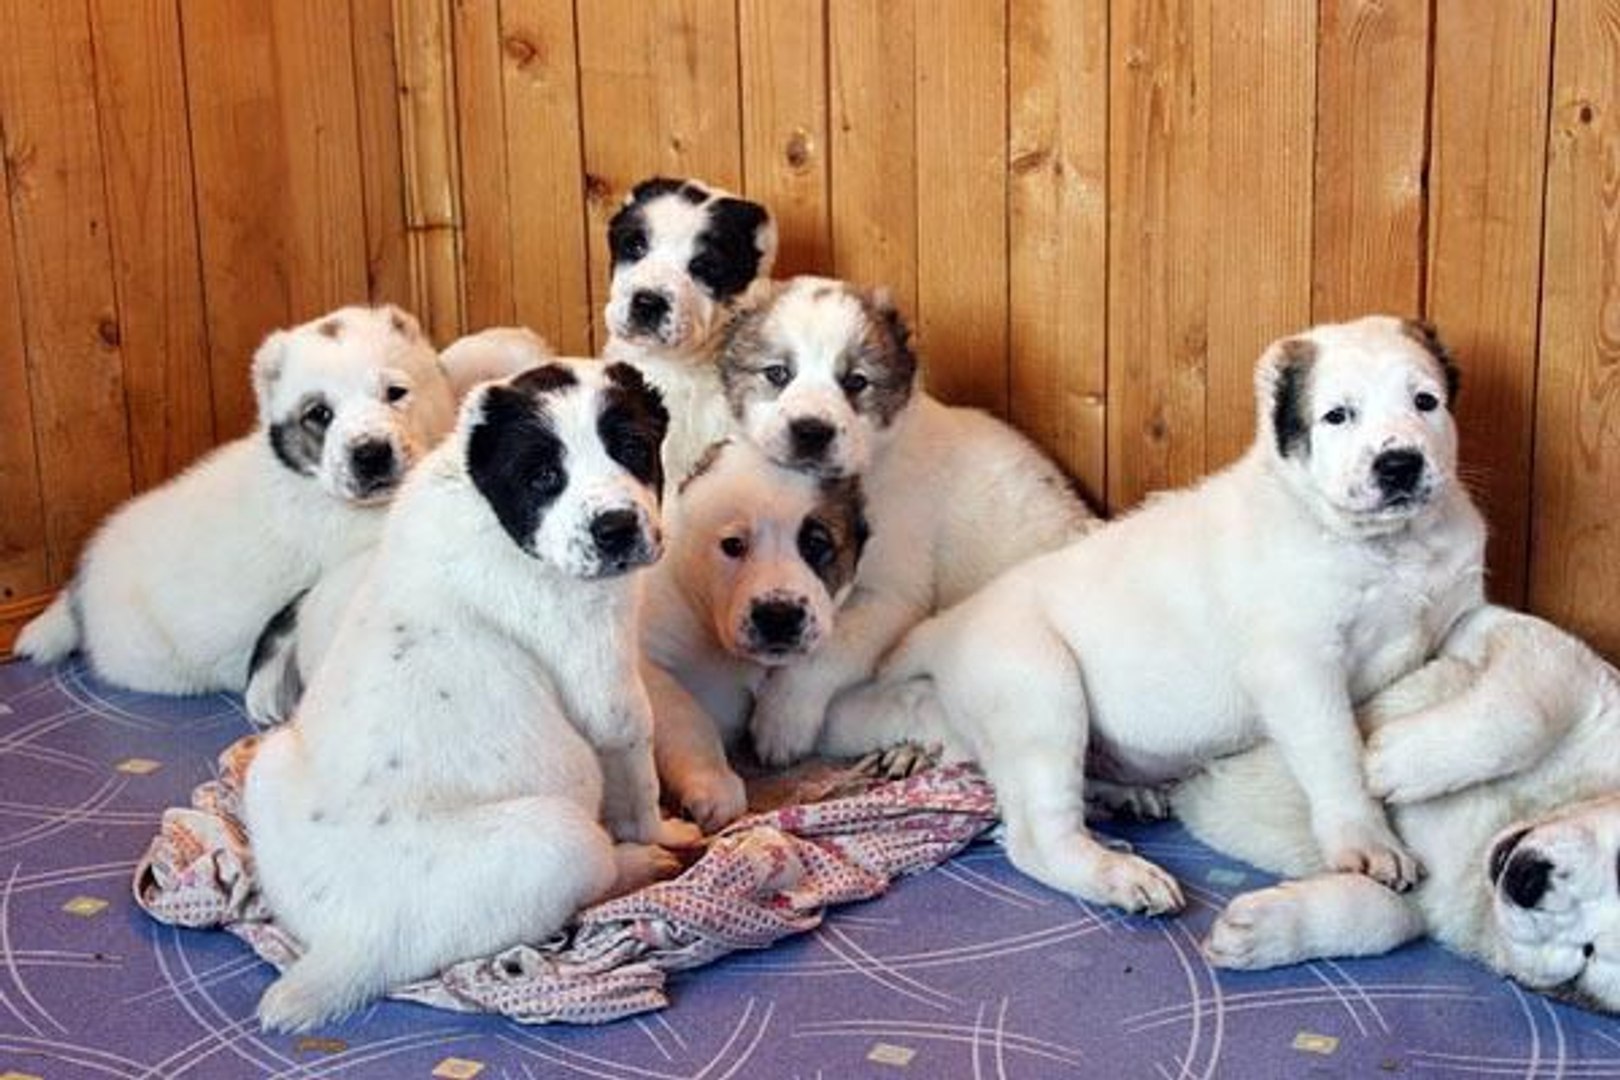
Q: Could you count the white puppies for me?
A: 7